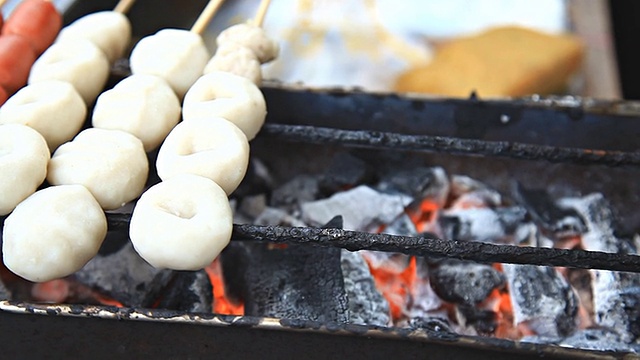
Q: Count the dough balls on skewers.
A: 13